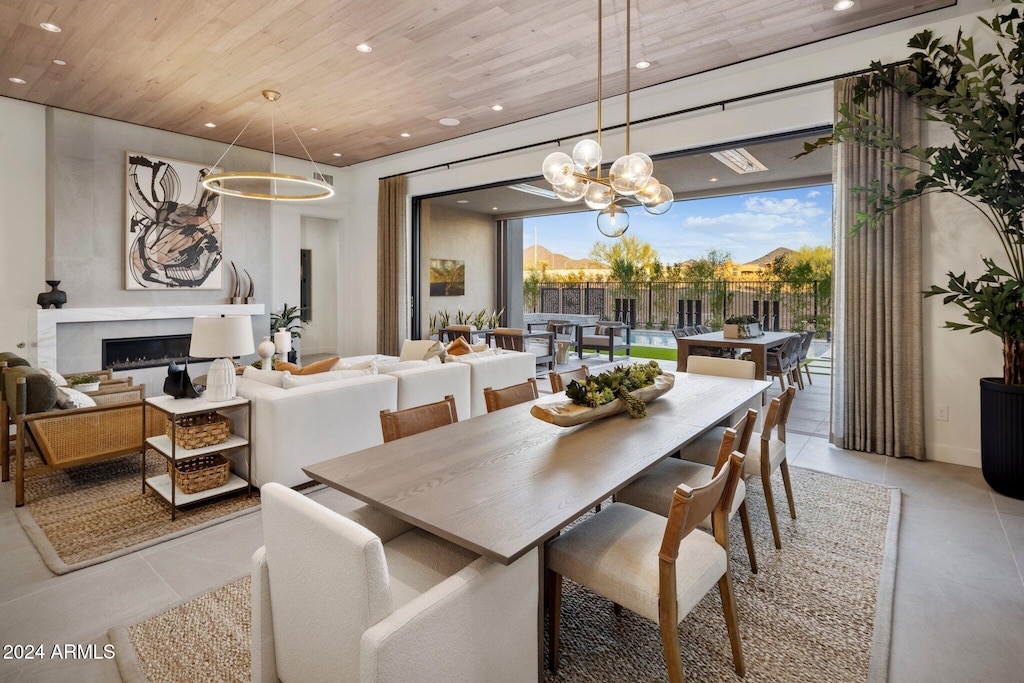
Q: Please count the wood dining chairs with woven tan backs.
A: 6